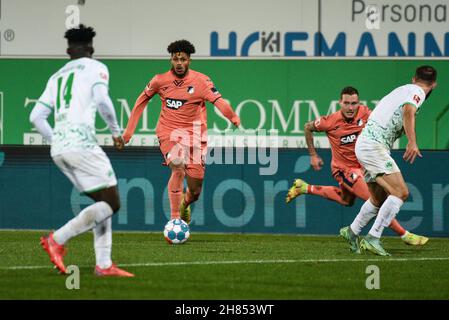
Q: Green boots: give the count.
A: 2